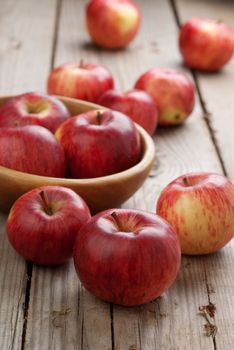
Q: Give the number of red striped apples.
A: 11